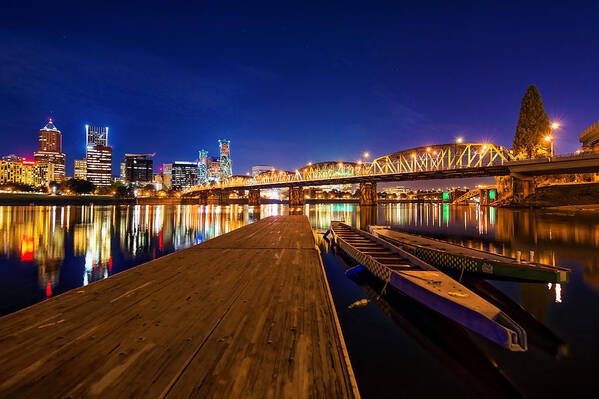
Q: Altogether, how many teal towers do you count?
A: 2